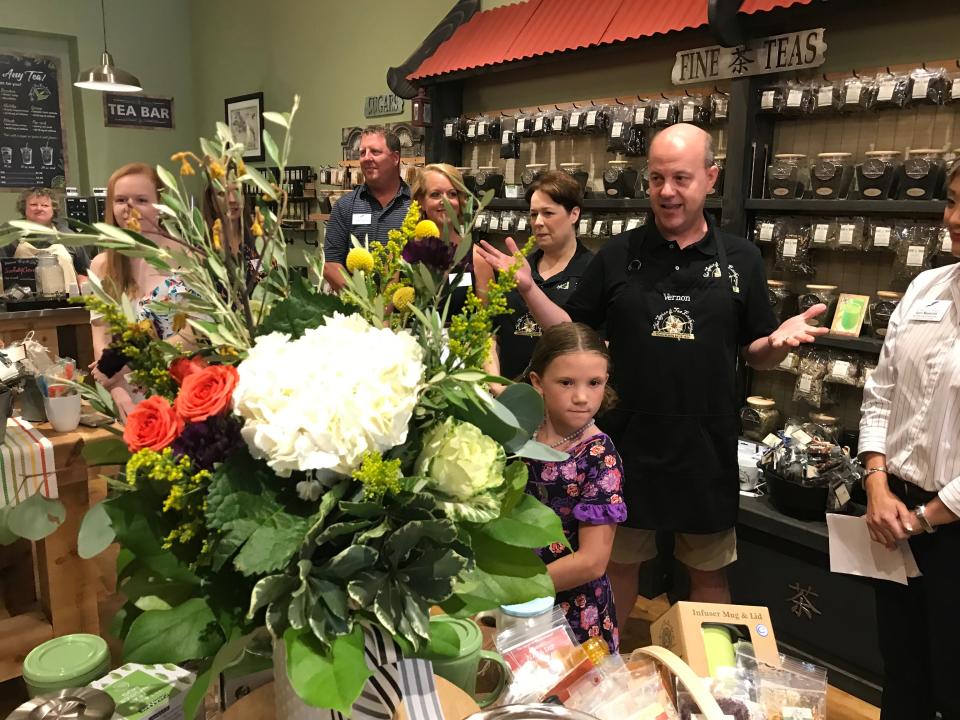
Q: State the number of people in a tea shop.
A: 9